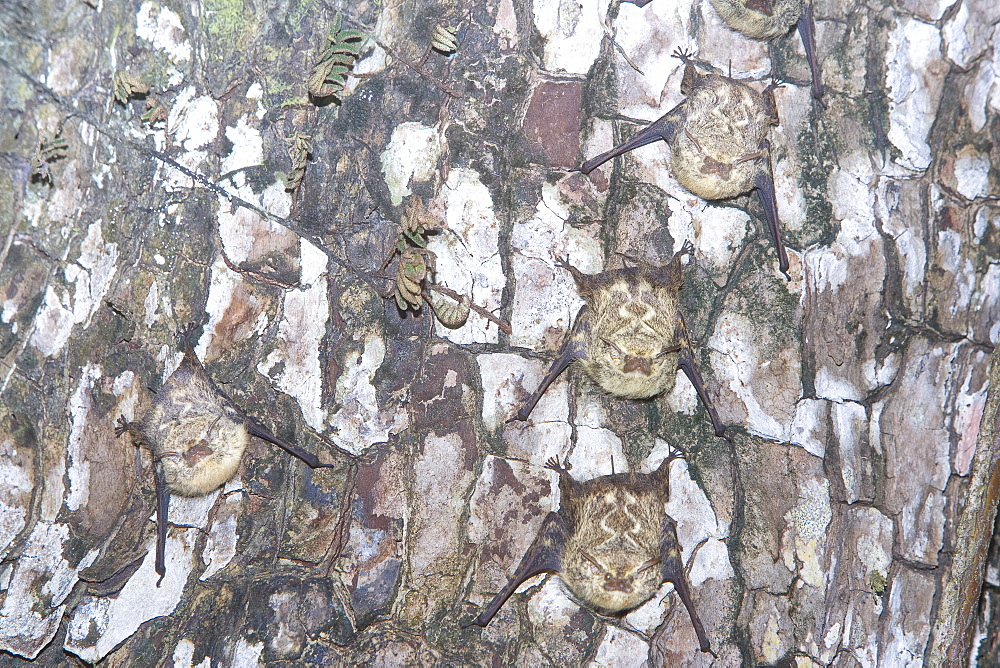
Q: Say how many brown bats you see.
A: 5